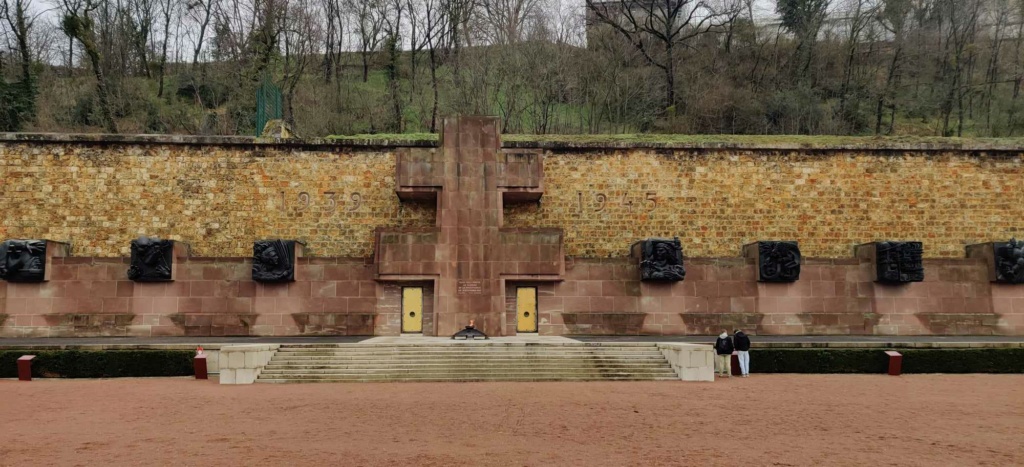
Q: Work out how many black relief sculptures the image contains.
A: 7